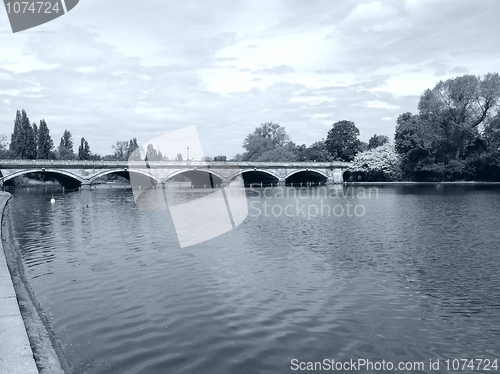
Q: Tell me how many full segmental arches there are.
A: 5